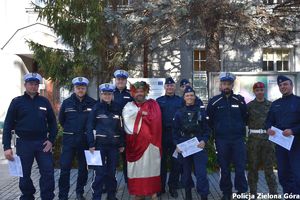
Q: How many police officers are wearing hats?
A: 9